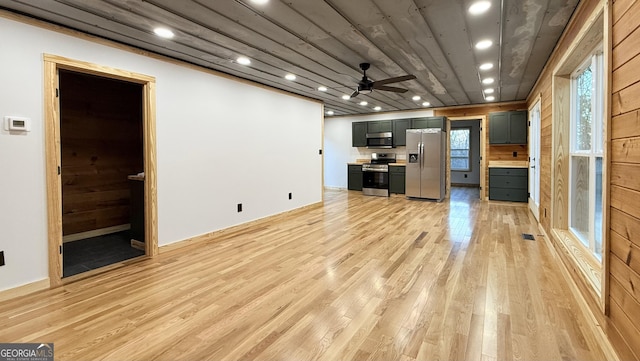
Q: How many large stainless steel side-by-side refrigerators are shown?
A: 1